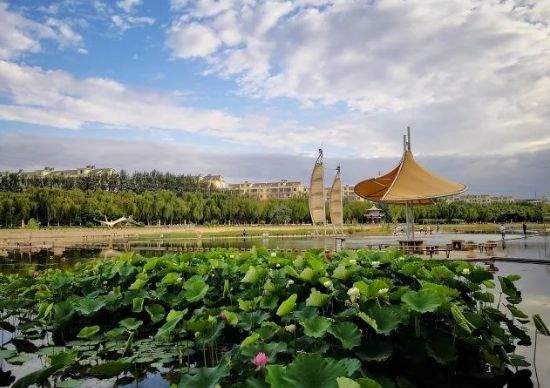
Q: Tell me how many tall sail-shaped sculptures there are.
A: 2